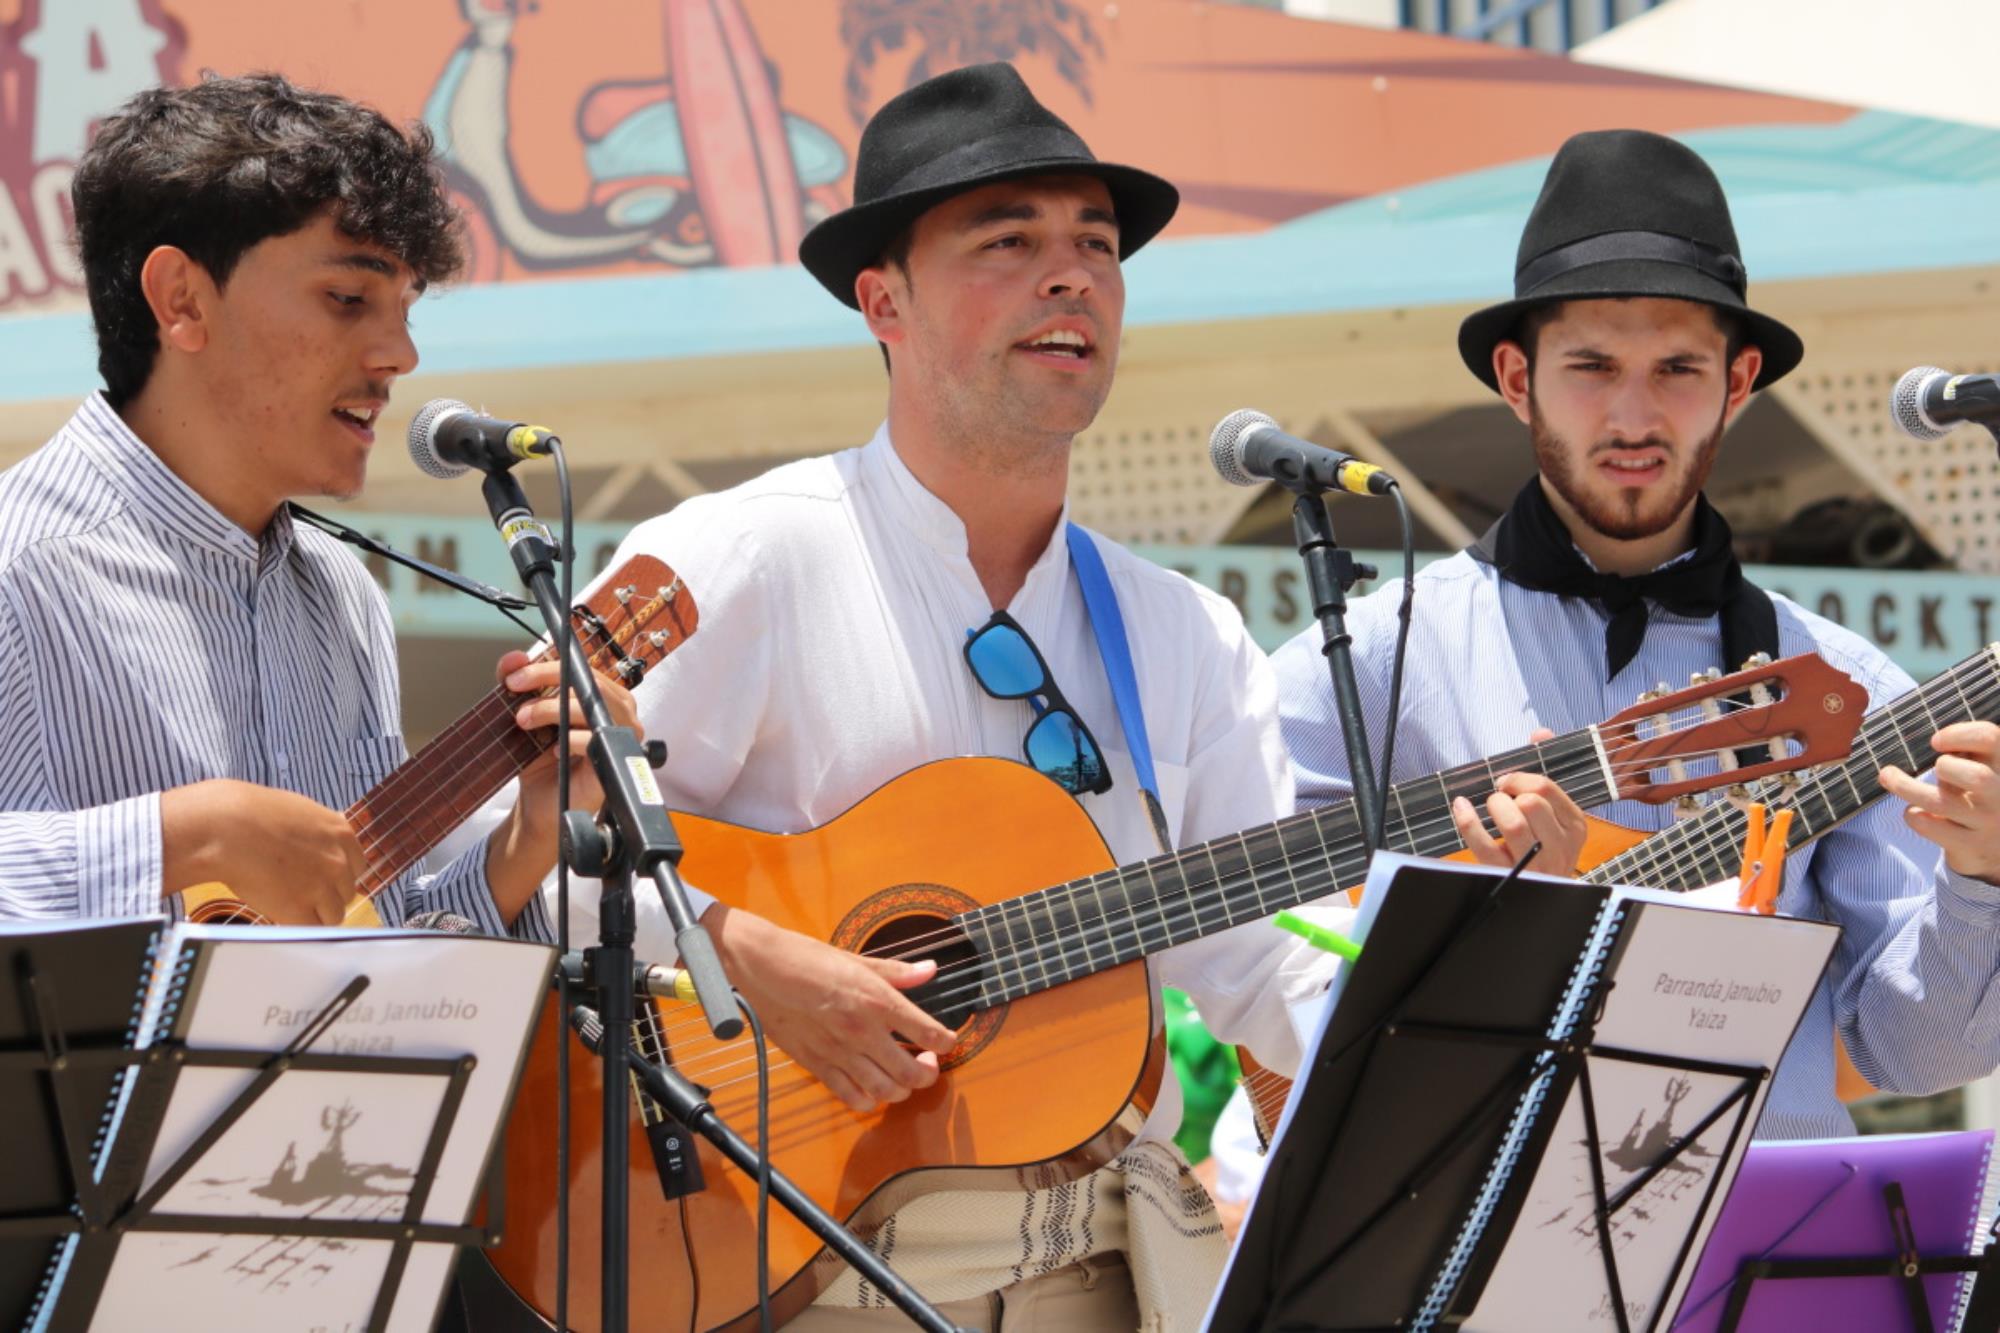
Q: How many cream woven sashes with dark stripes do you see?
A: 1